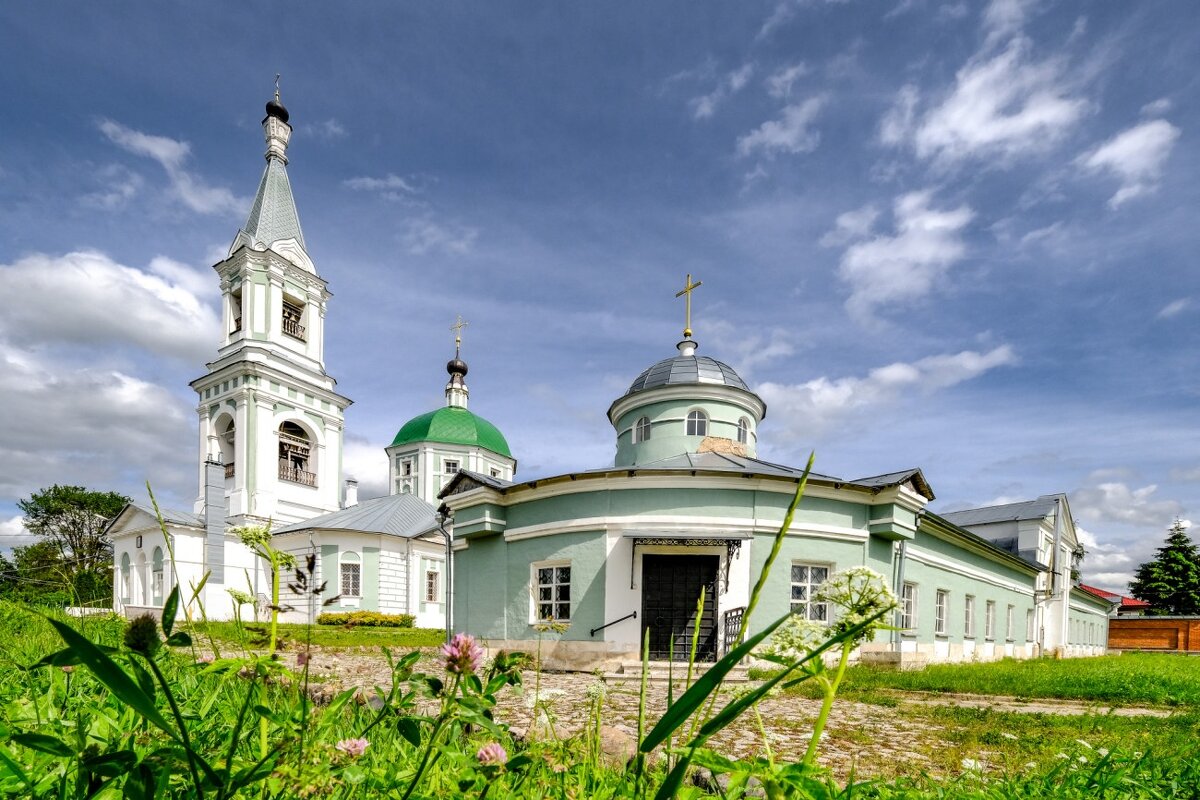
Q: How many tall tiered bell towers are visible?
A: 1